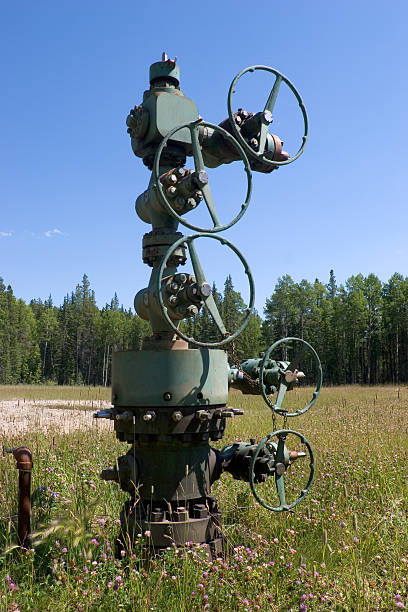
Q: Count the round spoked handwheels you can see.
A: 5